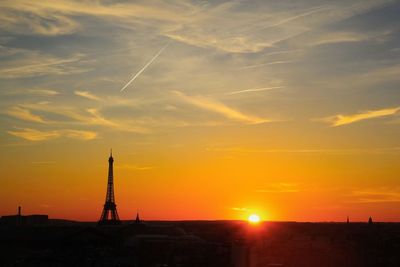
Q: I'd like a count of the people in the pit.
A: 0